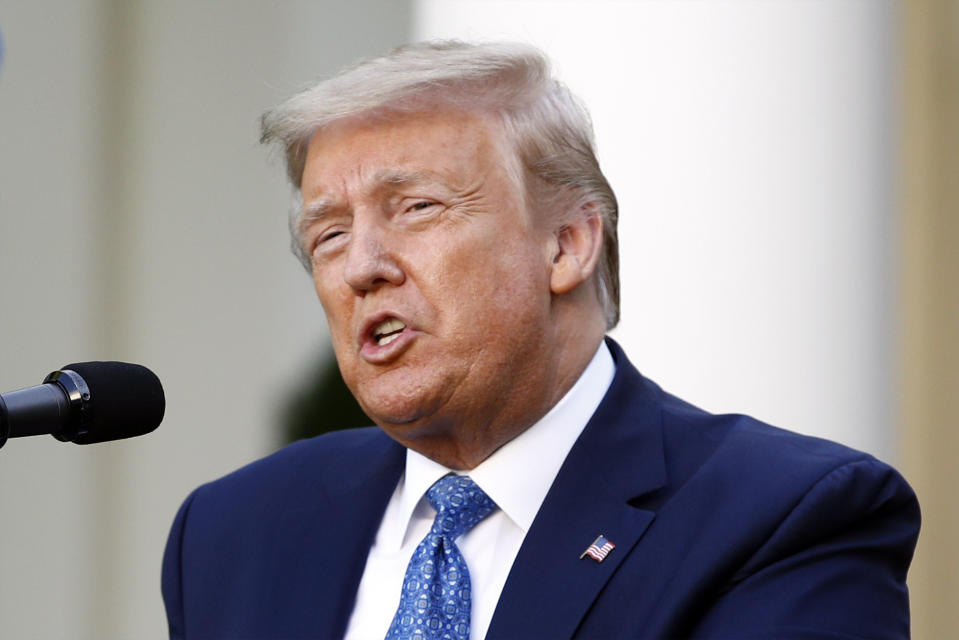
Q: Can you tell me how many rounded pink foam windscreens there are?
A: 0